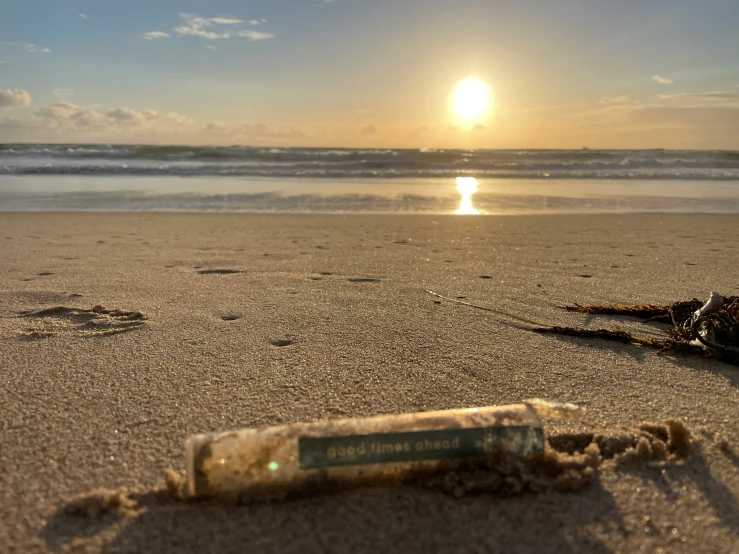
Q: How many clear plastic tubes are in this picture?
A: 1